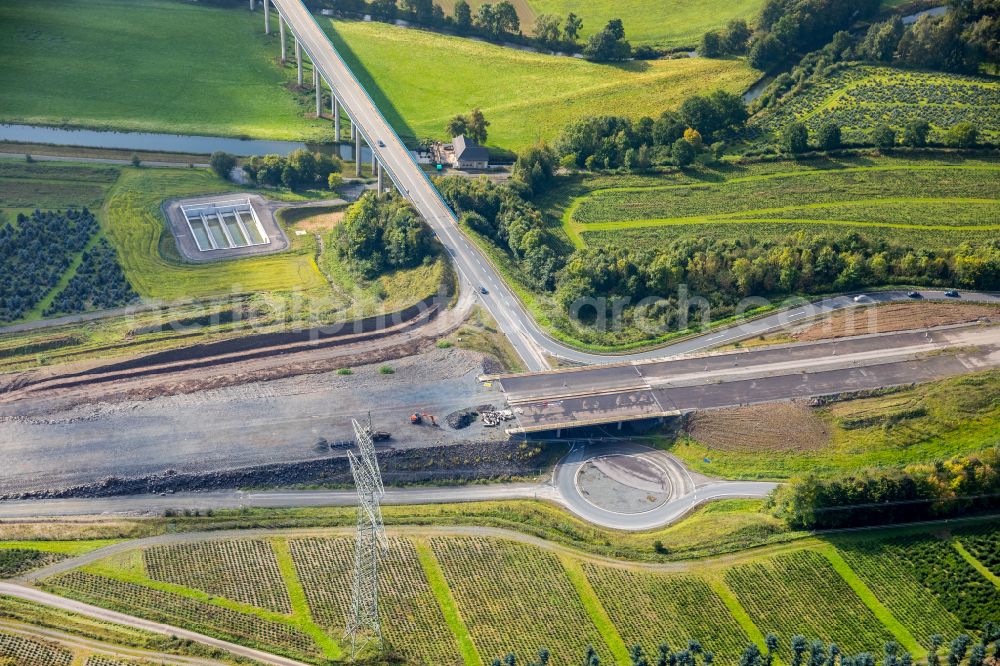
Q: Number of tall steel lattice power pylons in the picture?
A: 1